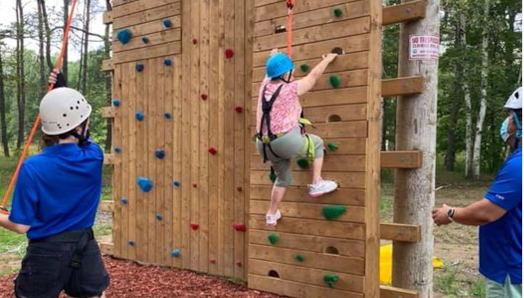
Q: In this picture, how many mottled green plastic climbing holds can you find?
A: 10